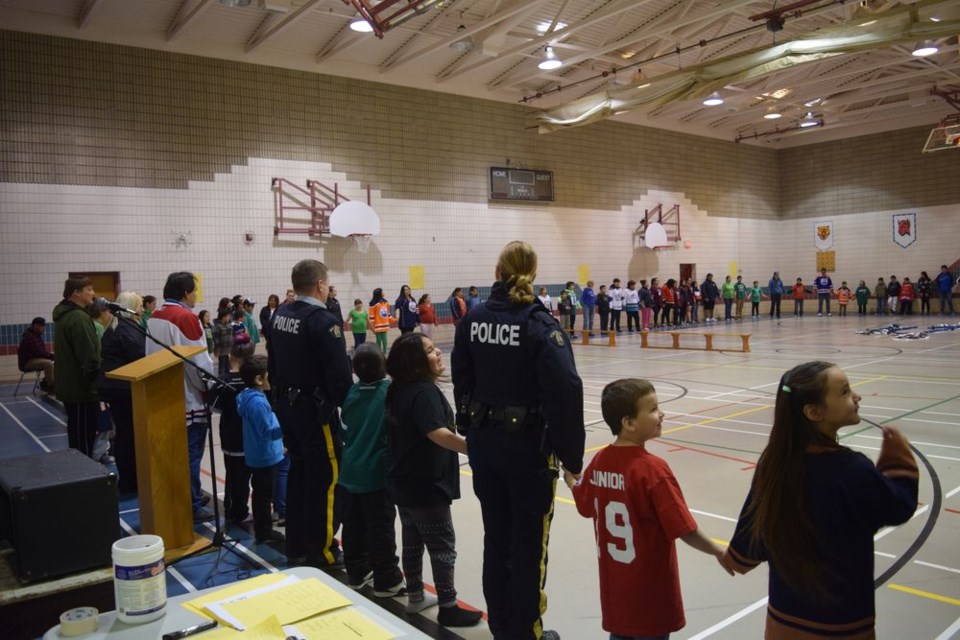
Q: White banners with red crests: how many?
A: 1